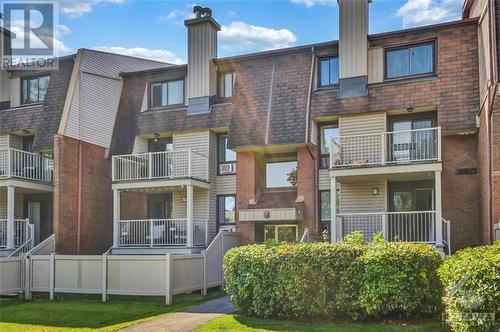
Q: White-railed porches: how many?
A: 6